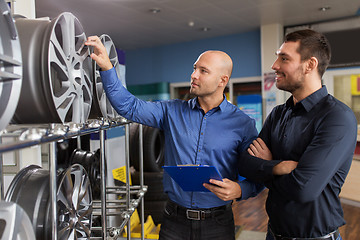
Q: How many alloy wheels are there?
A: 6